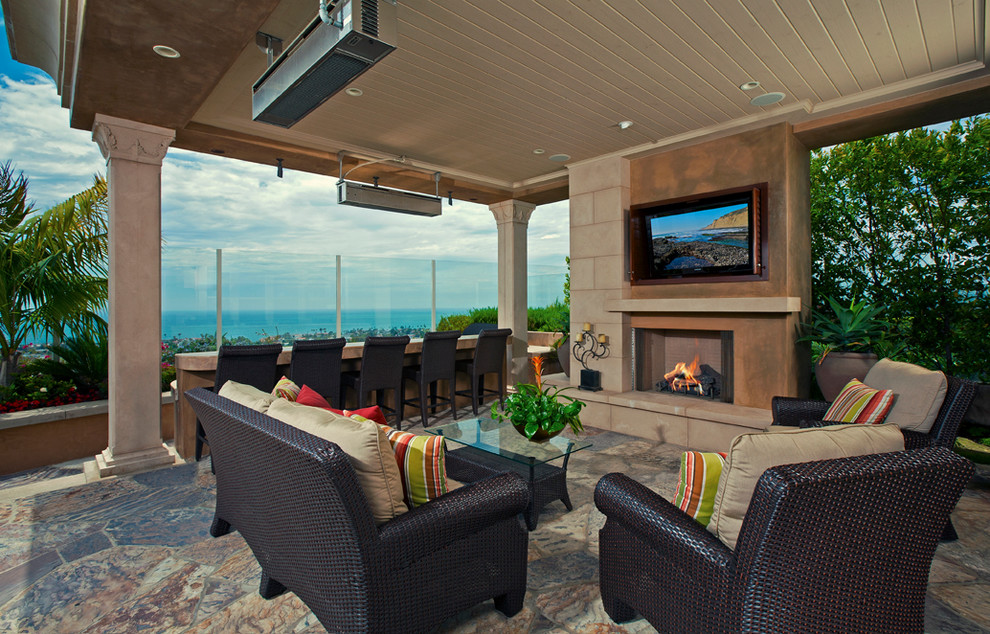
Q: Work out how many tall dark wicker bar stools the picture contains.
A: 5